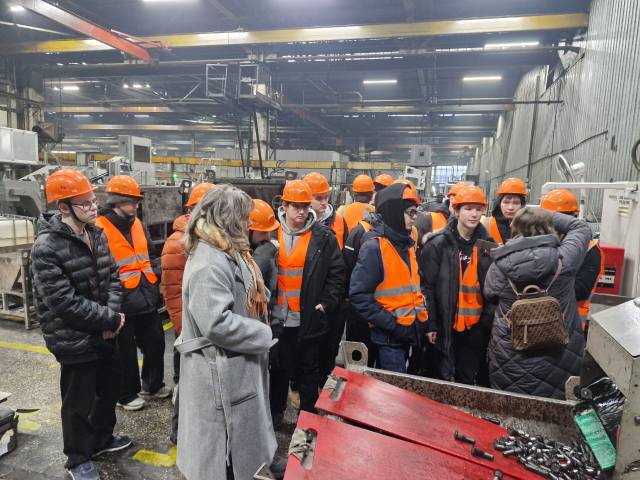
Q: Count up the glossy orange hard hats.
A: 13